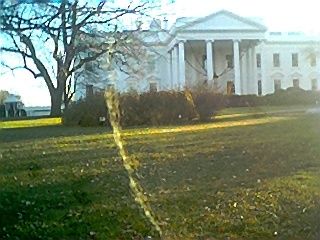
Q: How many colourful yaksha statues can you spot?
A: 0